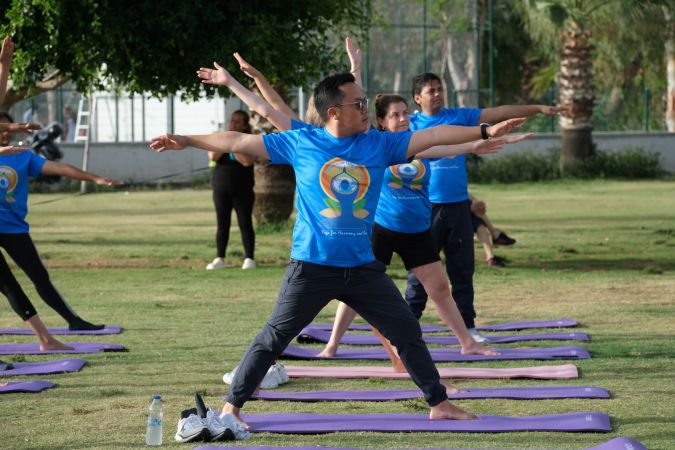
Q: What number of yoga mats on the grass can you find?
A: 11